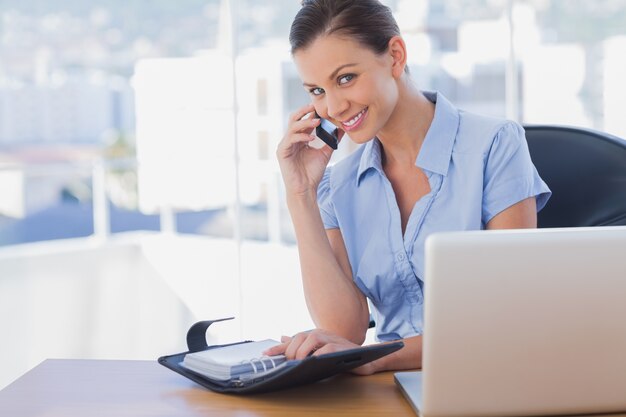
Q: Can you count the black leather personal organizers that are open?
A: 1